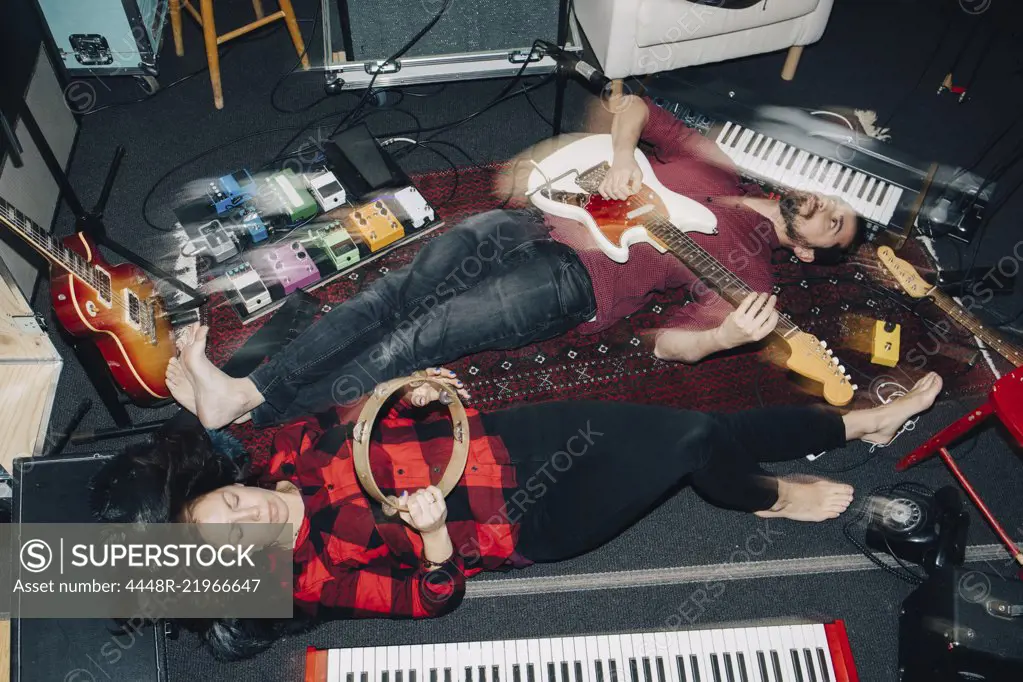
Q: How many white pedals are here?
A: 3